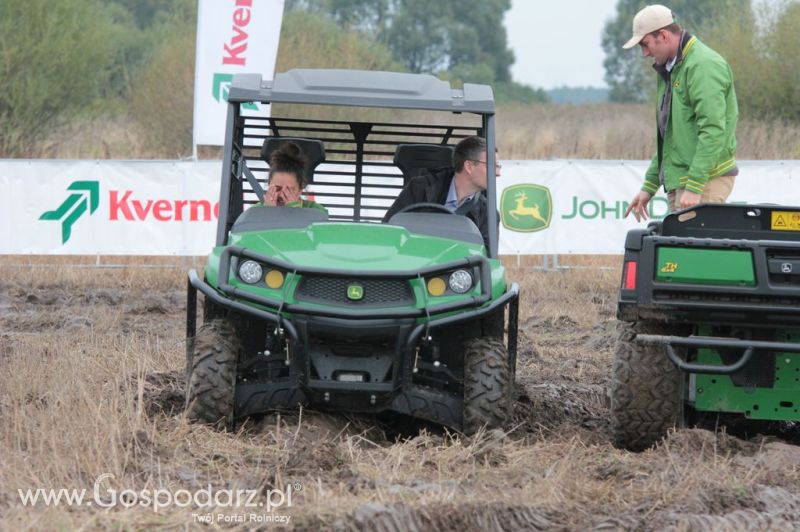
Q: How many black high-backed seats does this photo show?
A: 2